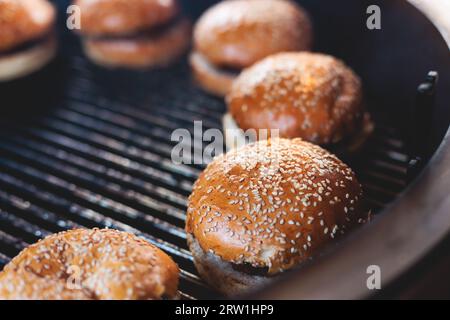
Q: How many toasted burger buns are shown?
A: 6